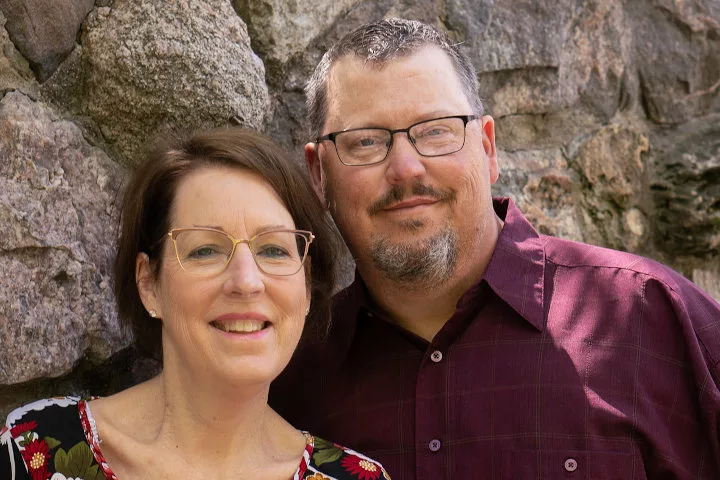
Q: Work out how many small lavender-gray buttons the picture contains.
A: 3